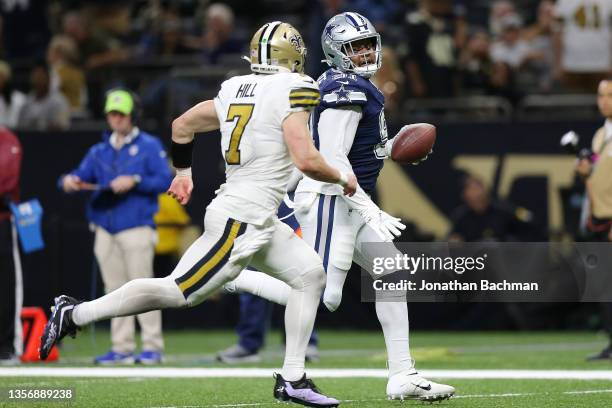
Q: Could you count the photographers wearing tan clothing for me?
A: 1